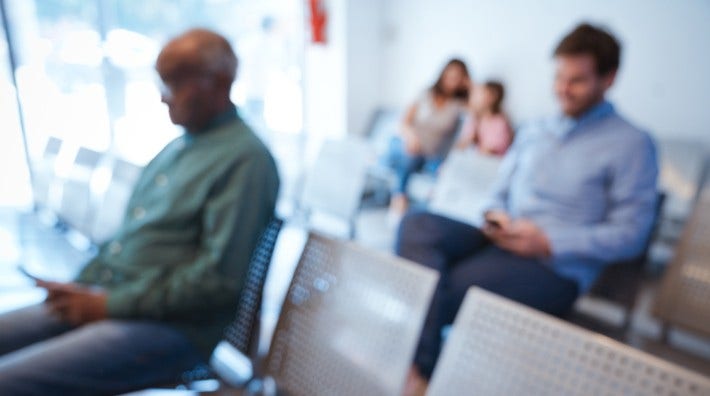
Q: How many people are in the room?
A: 4